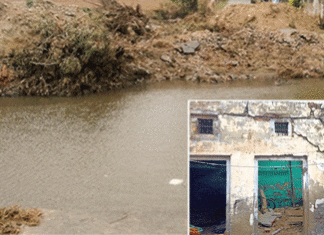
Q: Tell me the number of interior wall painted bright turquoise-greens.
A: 1